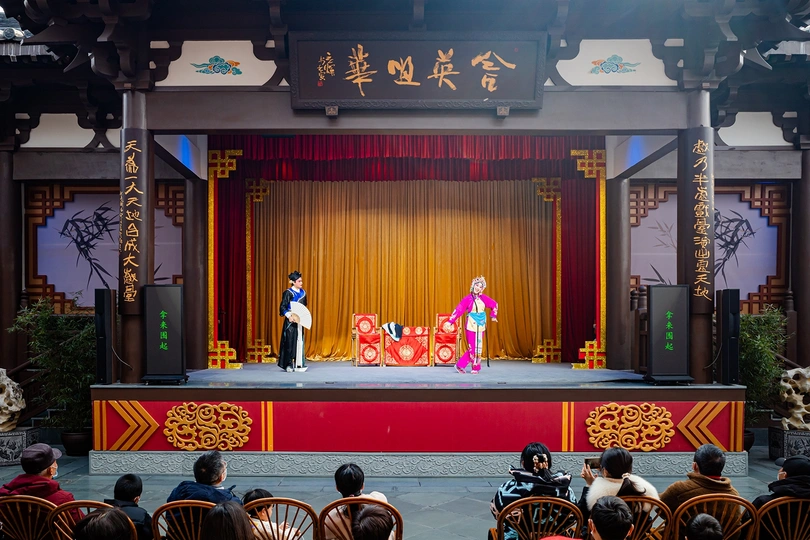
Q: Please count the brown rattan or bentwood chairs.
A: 9